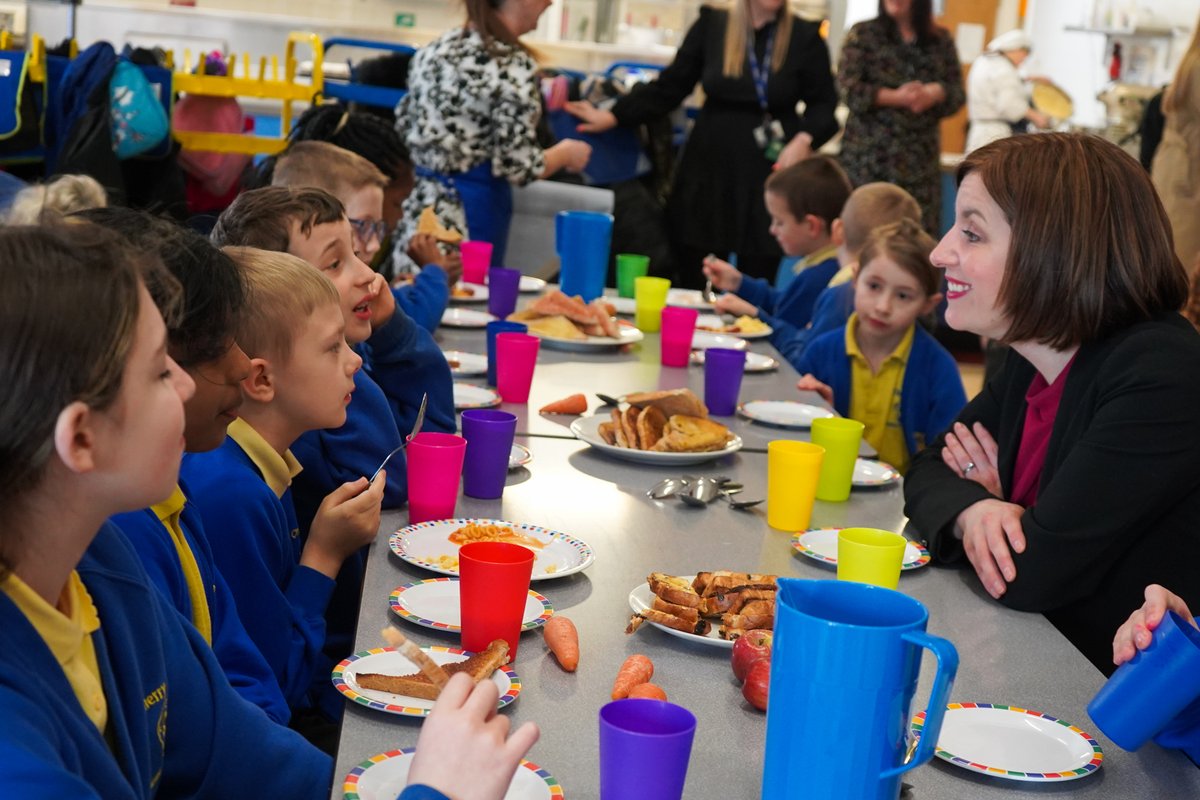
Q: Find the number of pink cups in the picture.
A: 4